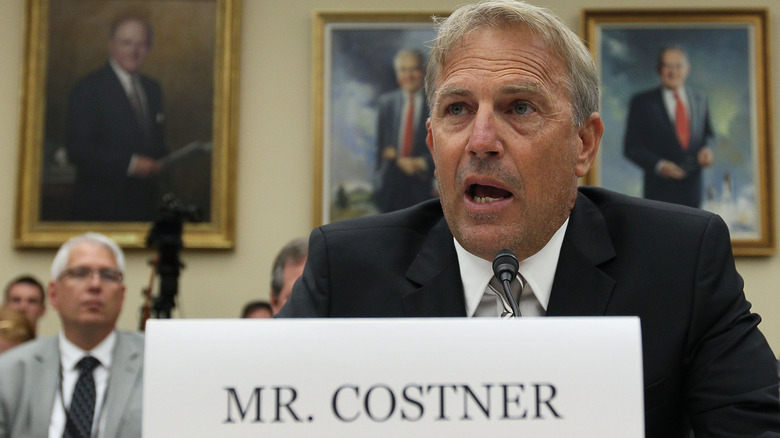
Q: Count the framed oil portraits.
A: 3